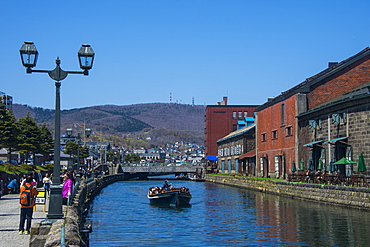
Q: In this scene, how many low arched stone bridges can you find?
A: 1